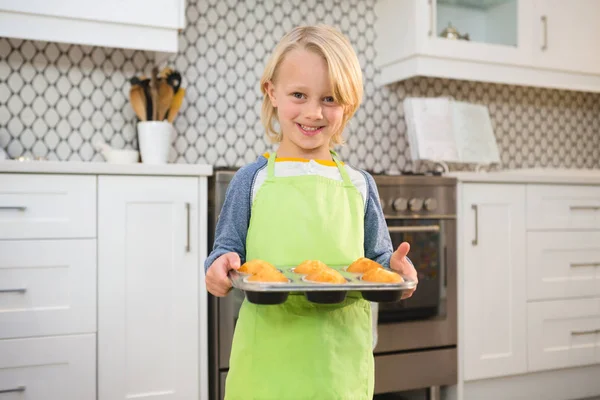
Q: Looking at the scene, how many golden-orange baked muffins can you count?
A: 6